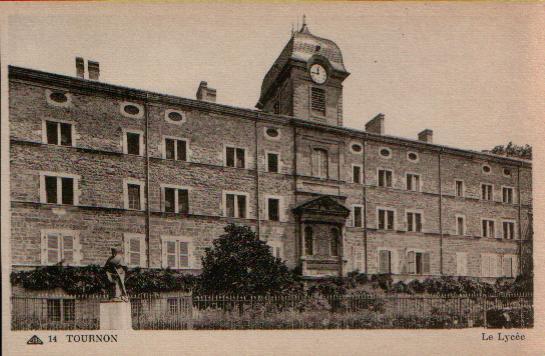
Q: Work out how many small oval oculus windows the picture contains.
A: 9